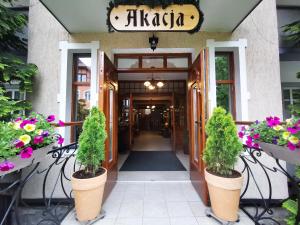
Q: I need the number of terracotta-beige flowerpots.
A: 2